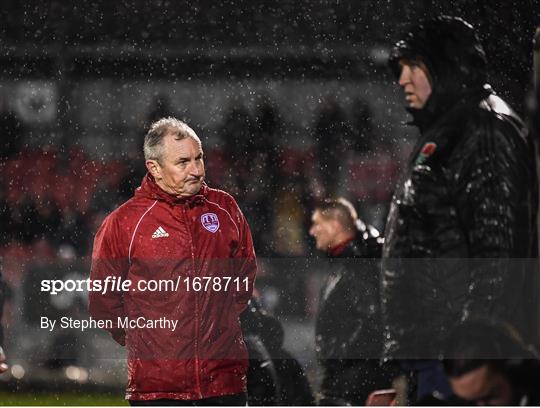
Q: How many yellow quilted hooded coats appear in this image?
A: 0